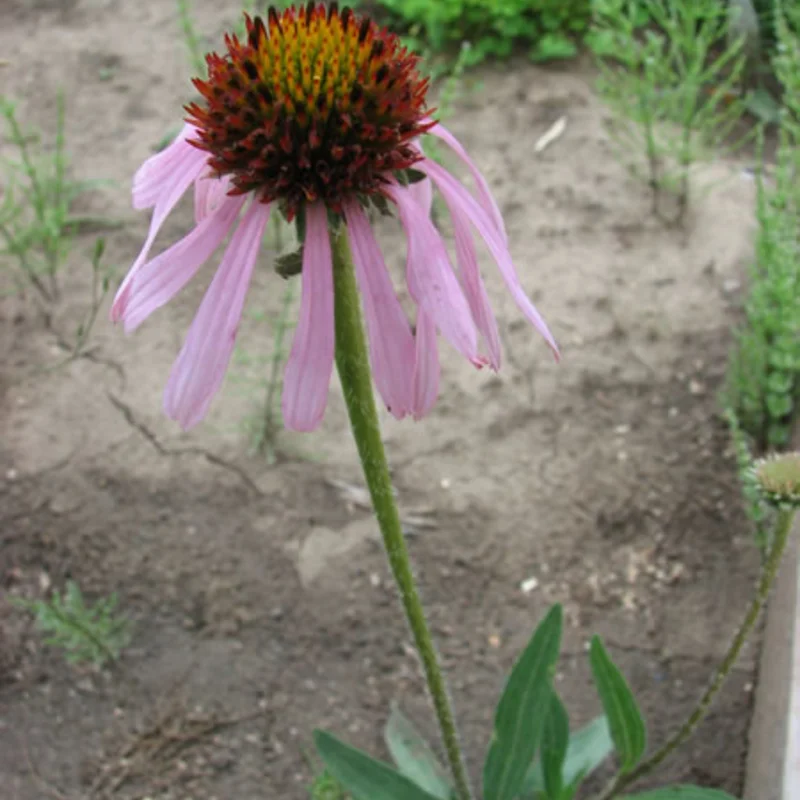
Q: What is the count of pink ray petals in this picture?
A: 12